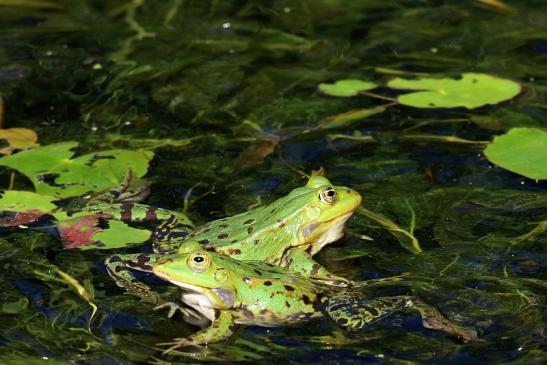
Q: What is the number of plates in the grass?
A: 0